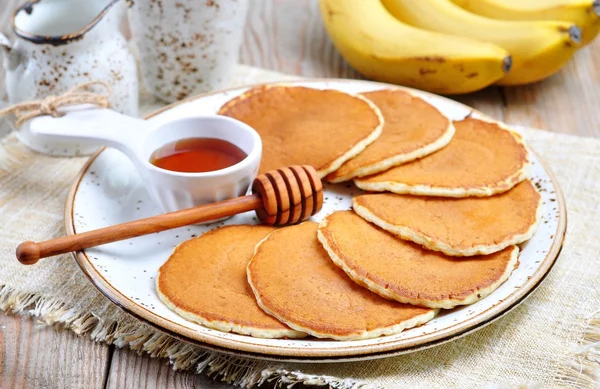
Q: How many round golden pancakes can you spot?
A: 7